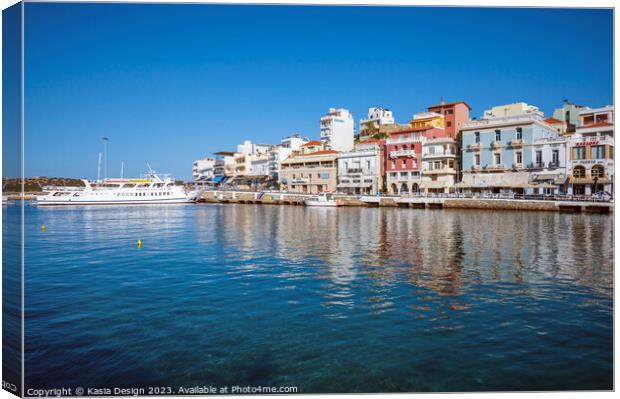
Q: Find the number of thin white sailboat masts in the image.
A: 2